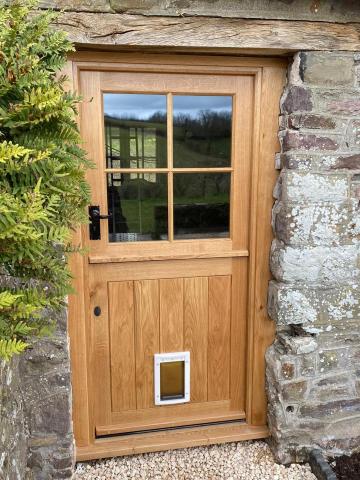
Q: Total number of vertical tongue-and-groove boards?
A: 5